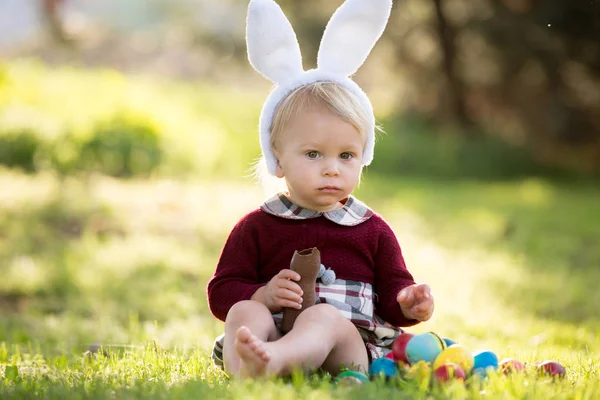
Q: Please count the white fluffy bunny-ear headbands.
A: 1